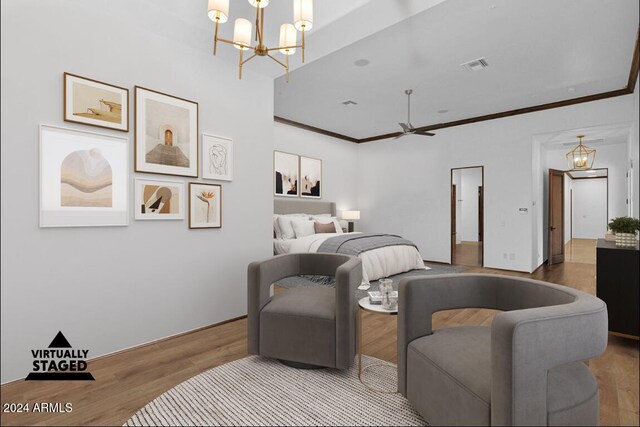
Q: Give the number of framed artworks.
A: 8